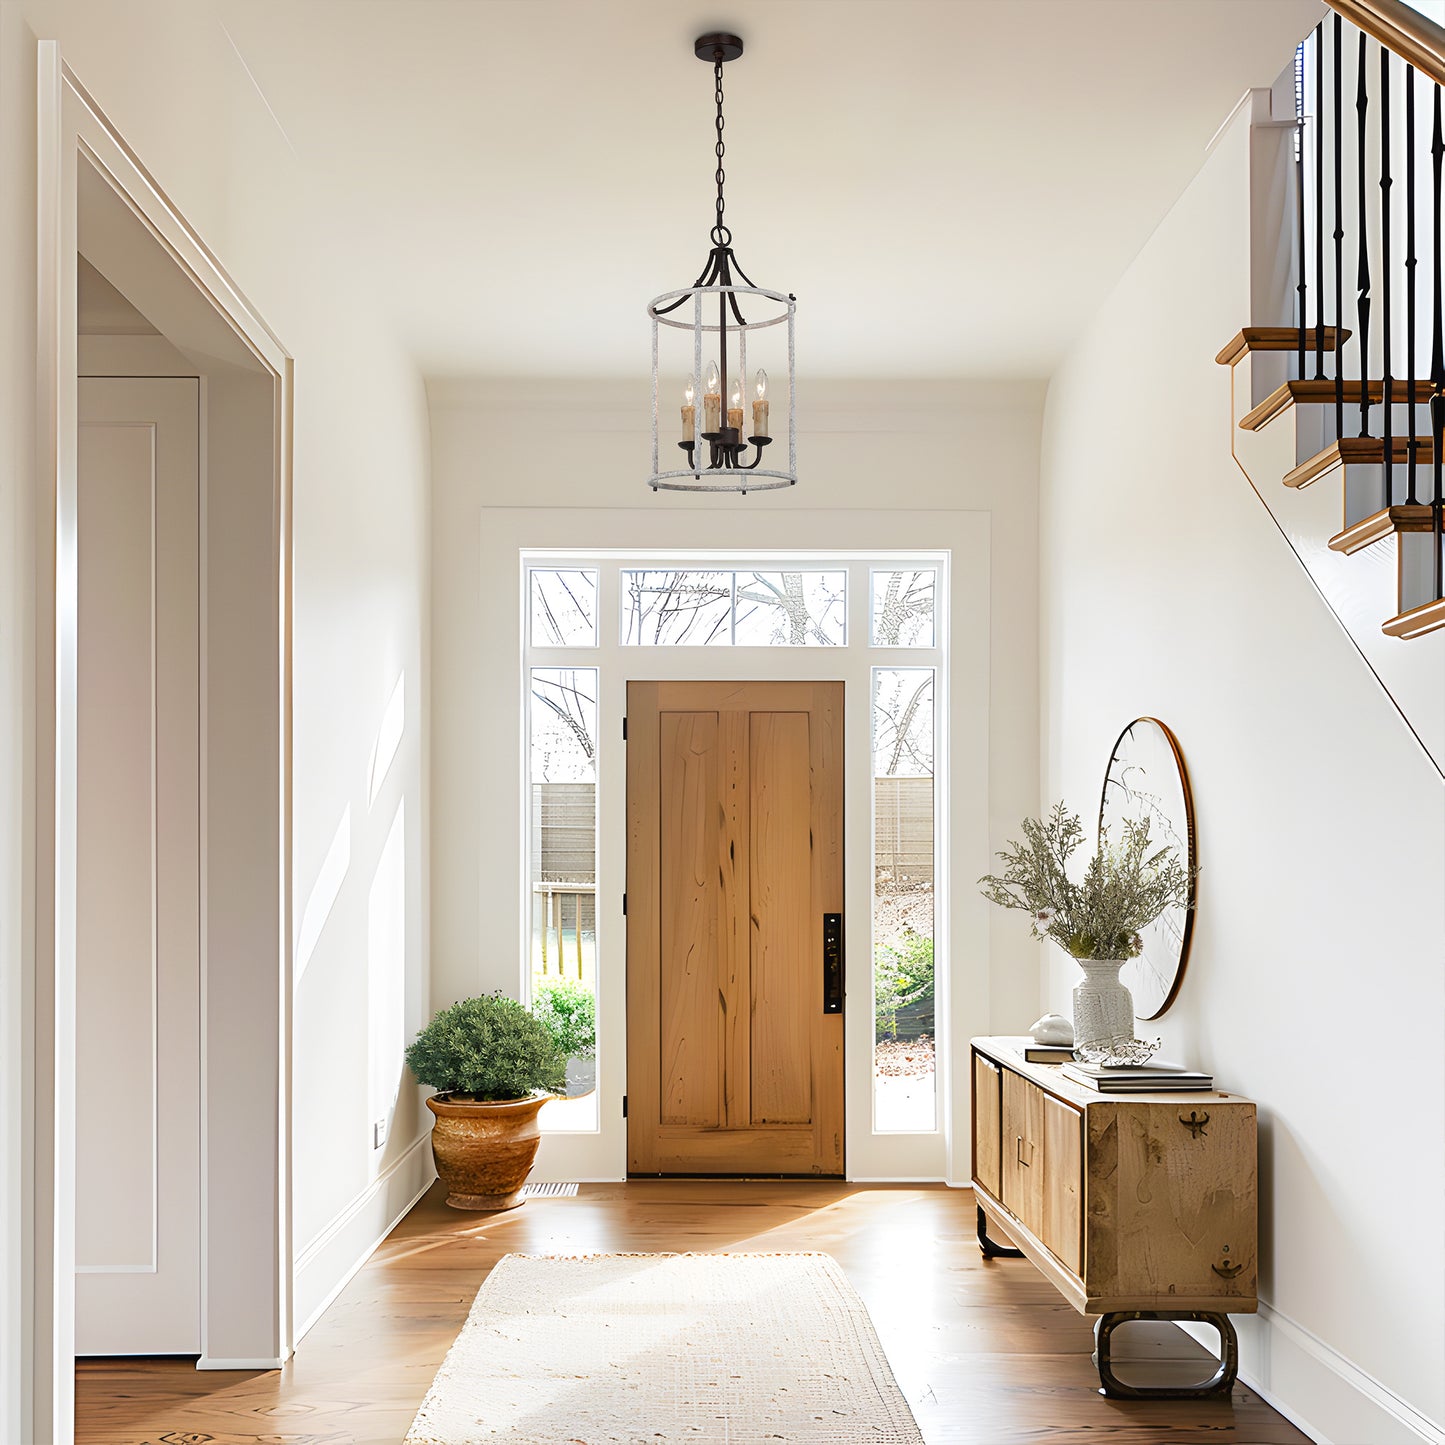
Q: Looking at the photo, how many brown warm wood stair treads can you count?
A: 5